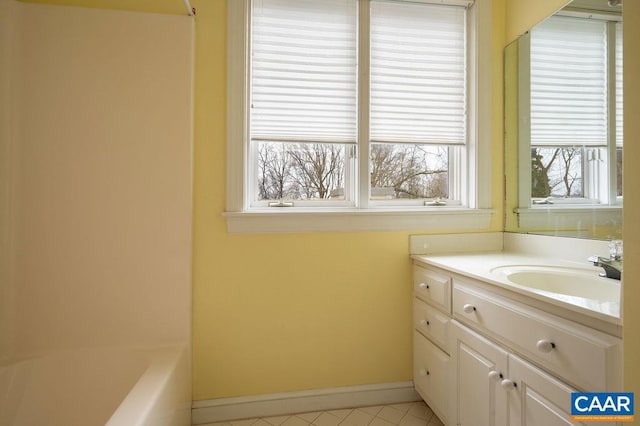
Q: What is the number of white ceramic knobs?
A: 7